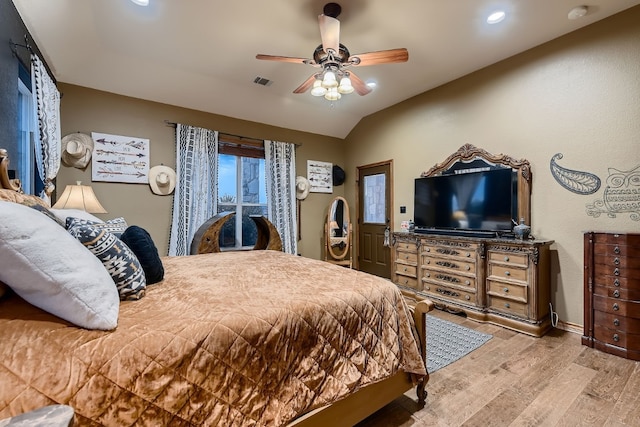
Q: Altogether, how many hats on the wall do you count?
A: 4